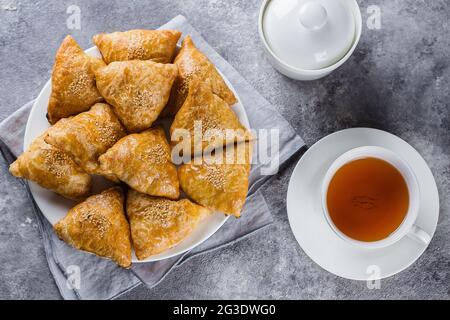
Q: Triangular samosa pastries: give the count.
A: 11